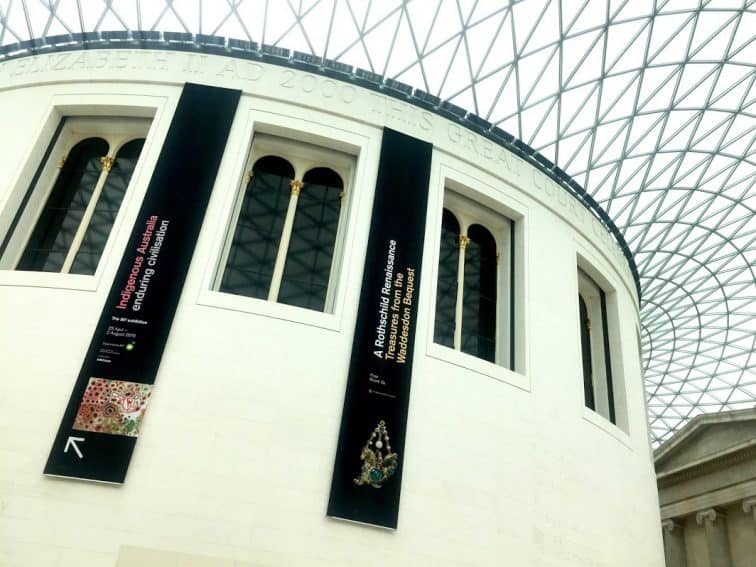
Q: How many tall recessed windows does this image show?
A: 4